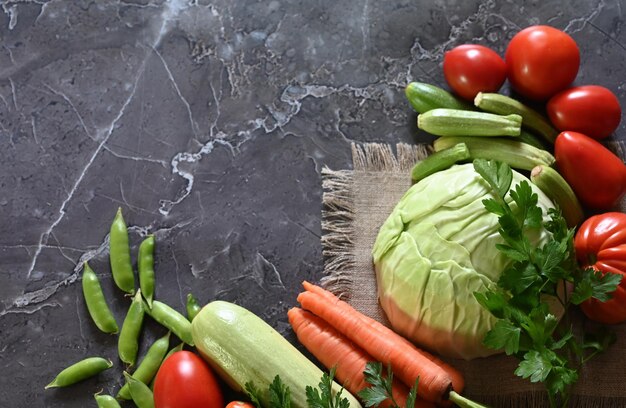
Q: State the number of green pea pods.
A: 11